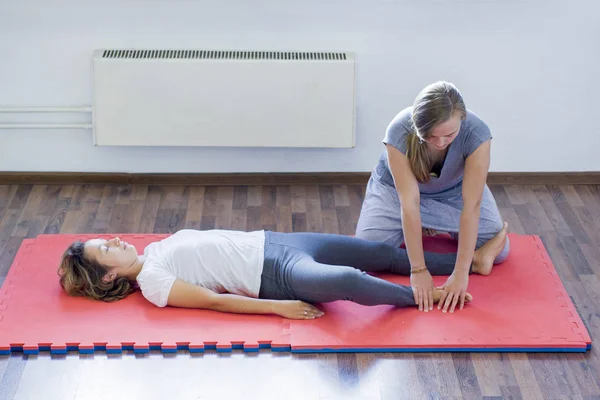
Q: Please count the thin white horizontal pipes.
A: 2